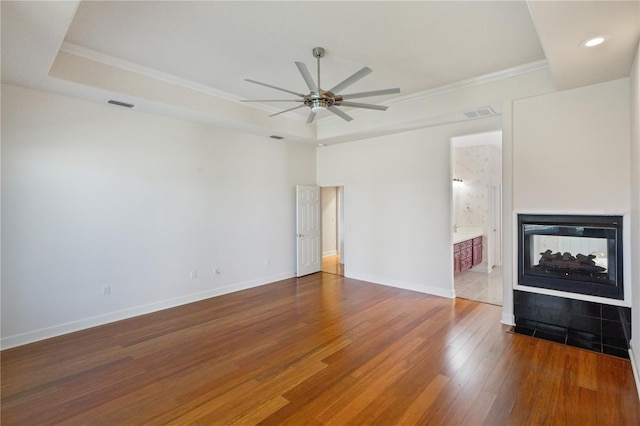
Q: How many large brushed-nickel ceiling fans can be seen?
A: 1